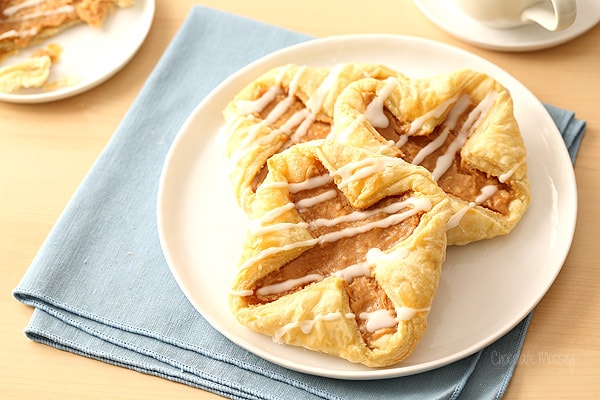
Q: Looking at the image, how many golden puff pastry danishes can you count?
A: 3